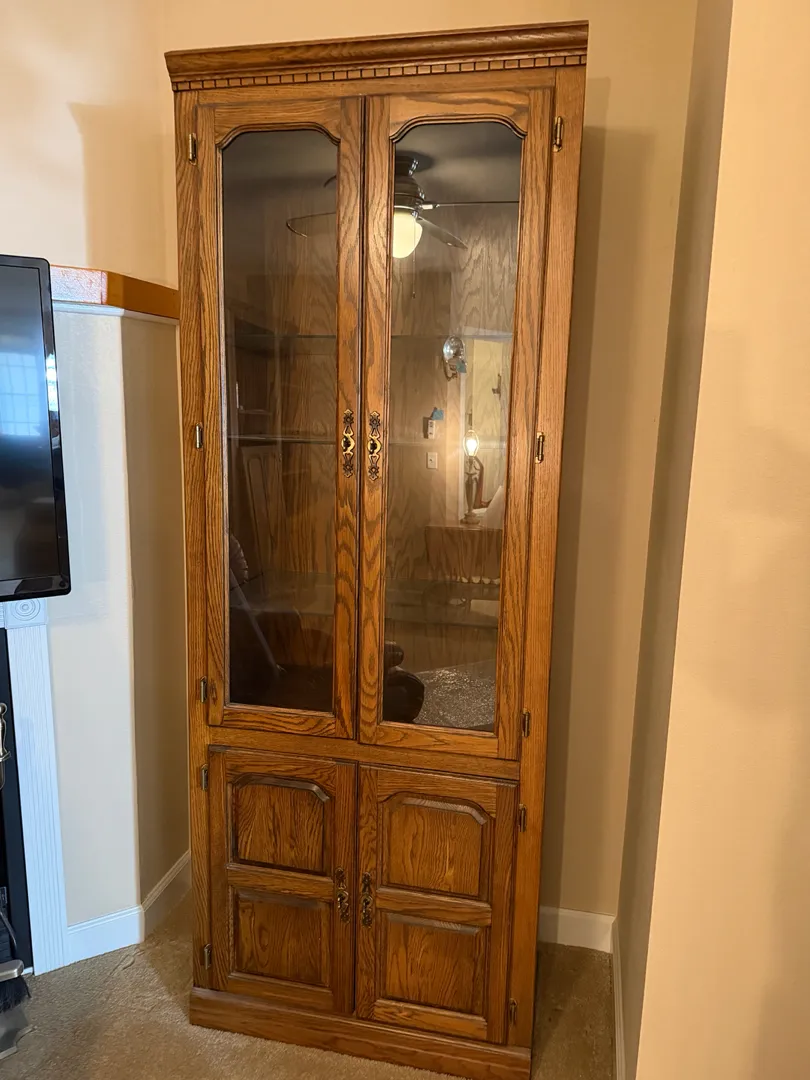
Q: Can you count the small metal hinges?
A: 10